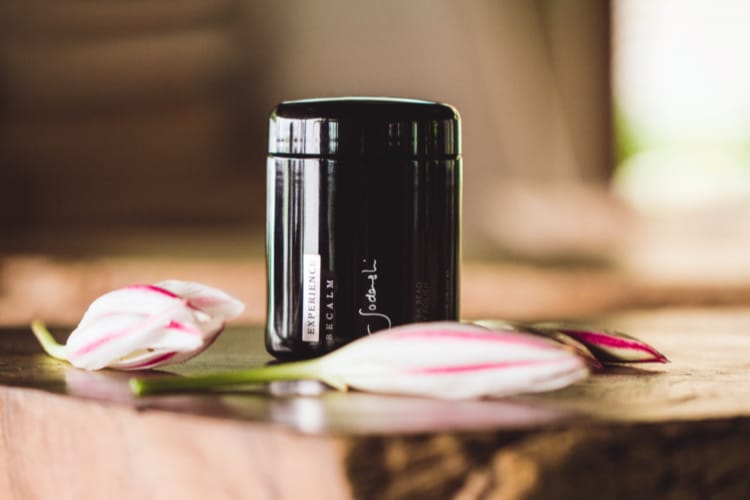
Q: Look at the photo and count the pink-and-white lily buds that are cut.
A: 2